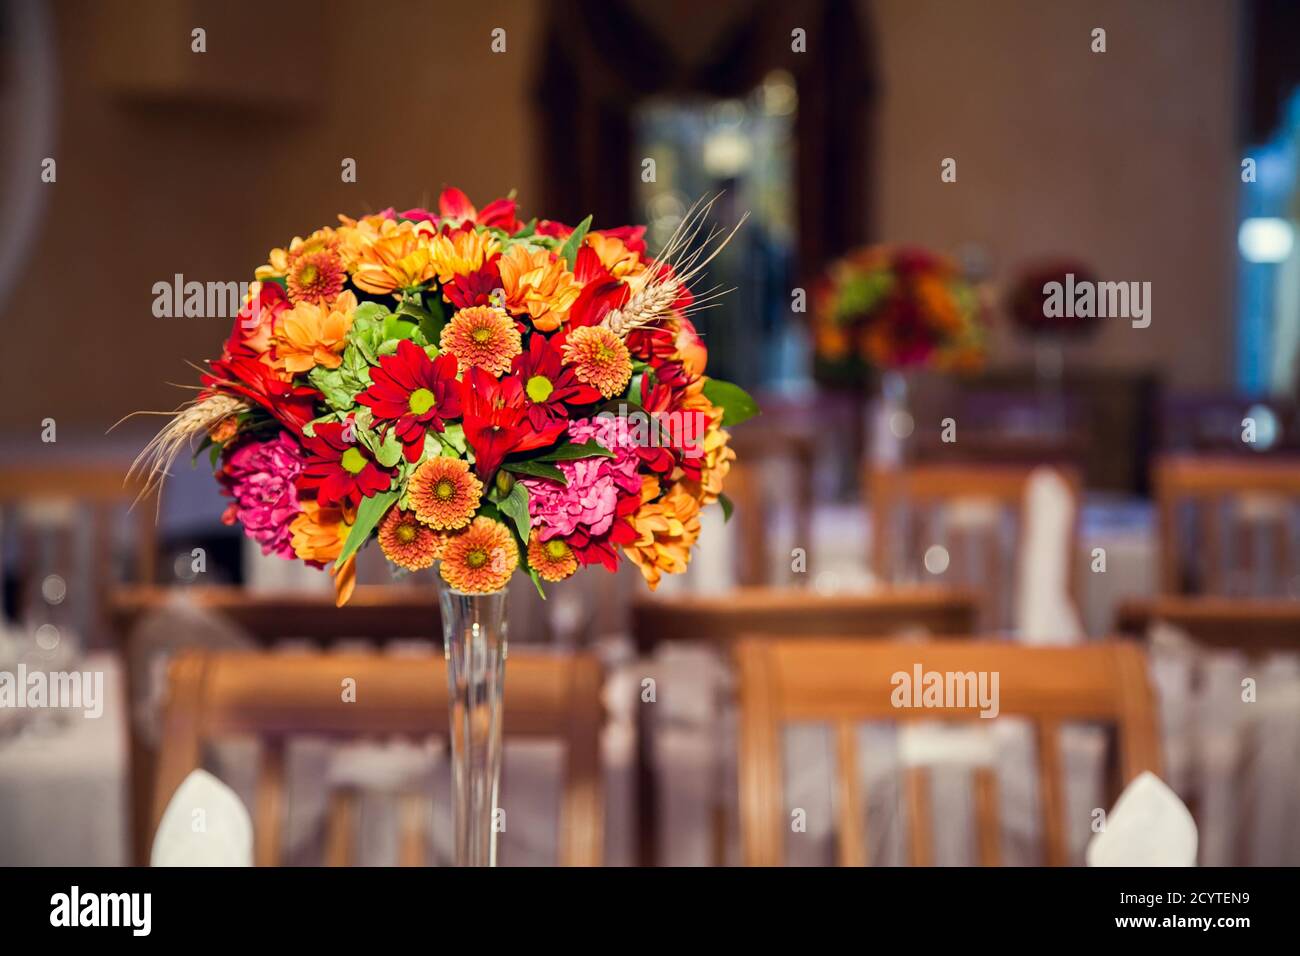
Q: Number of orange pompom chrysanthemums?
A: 7